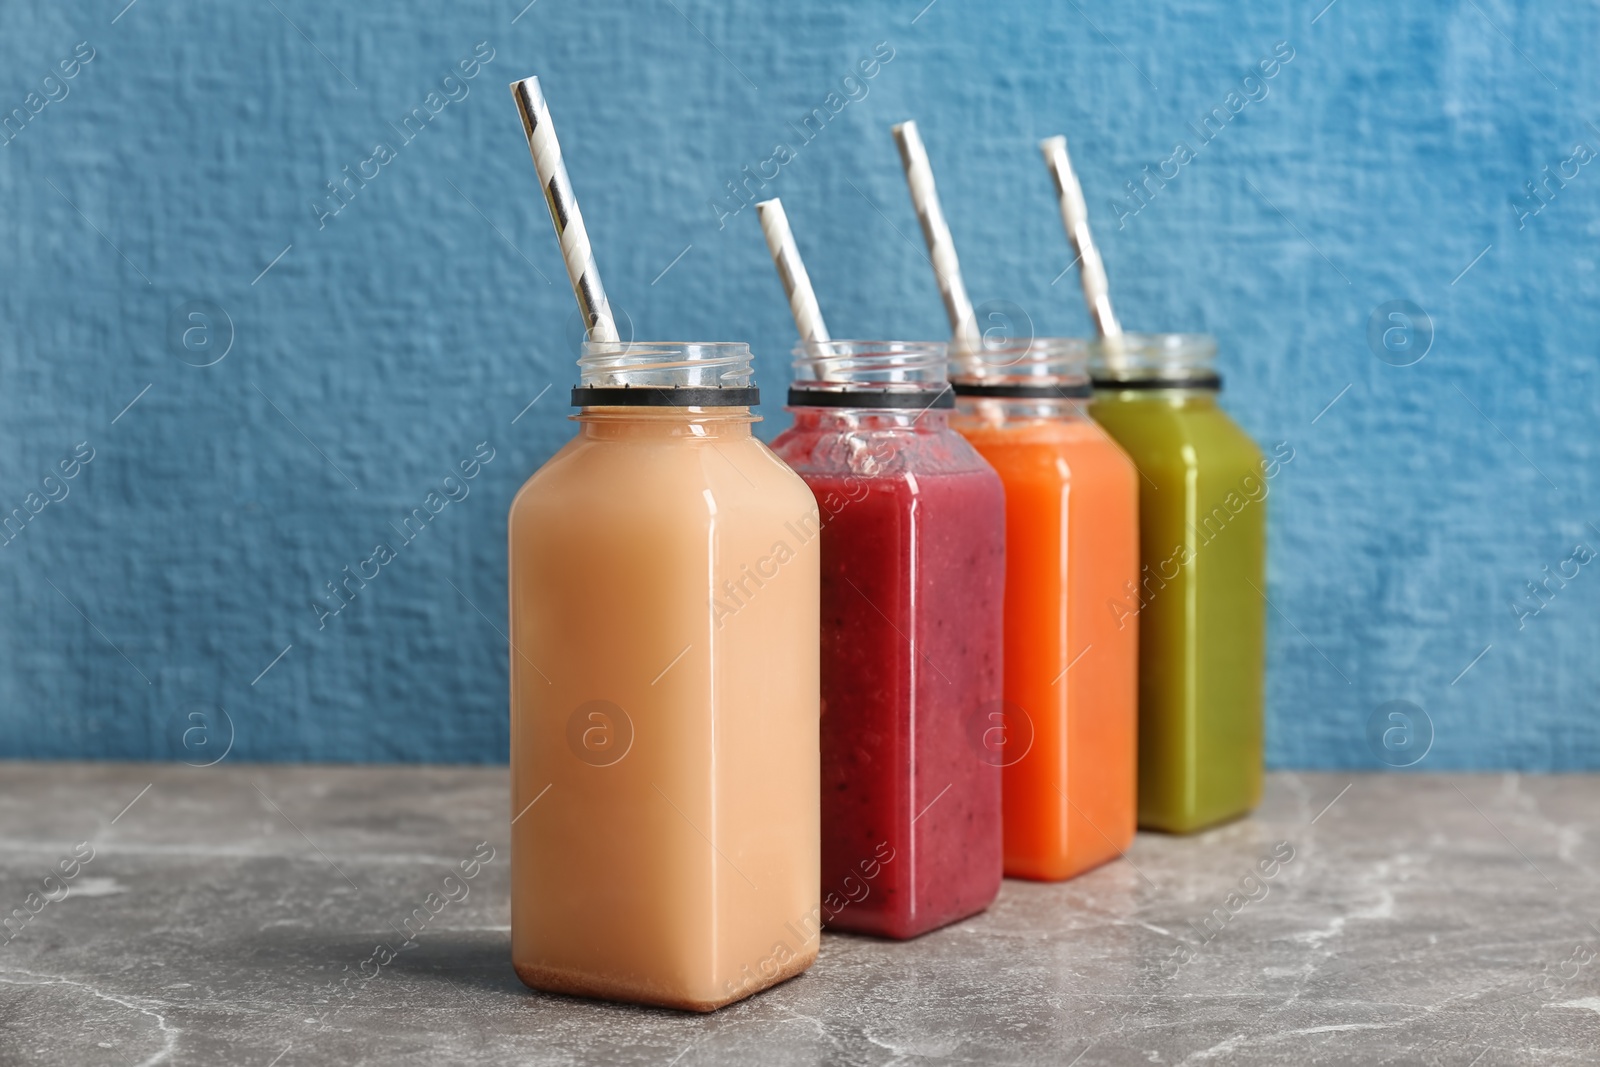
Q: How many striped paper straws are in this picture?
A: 4